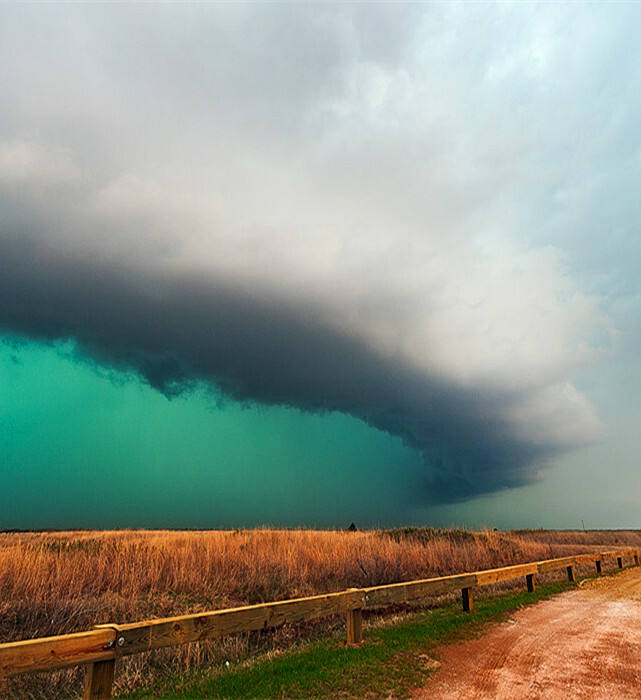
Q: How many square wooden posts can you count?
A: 8